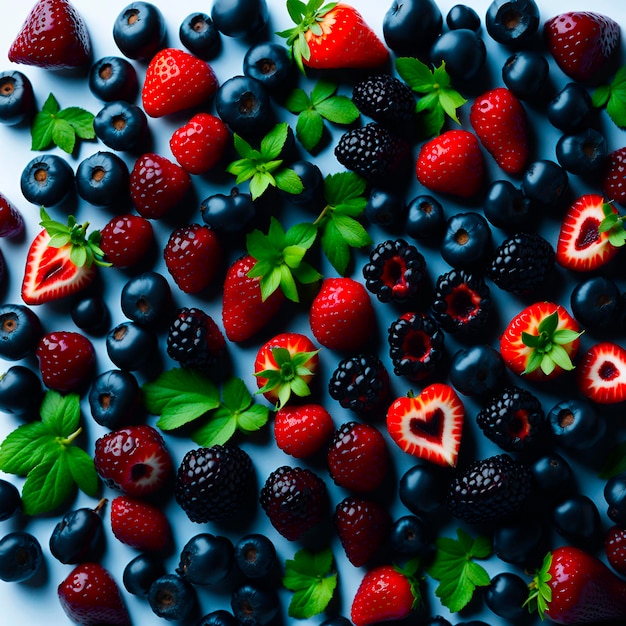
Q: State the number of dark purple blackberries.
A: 12